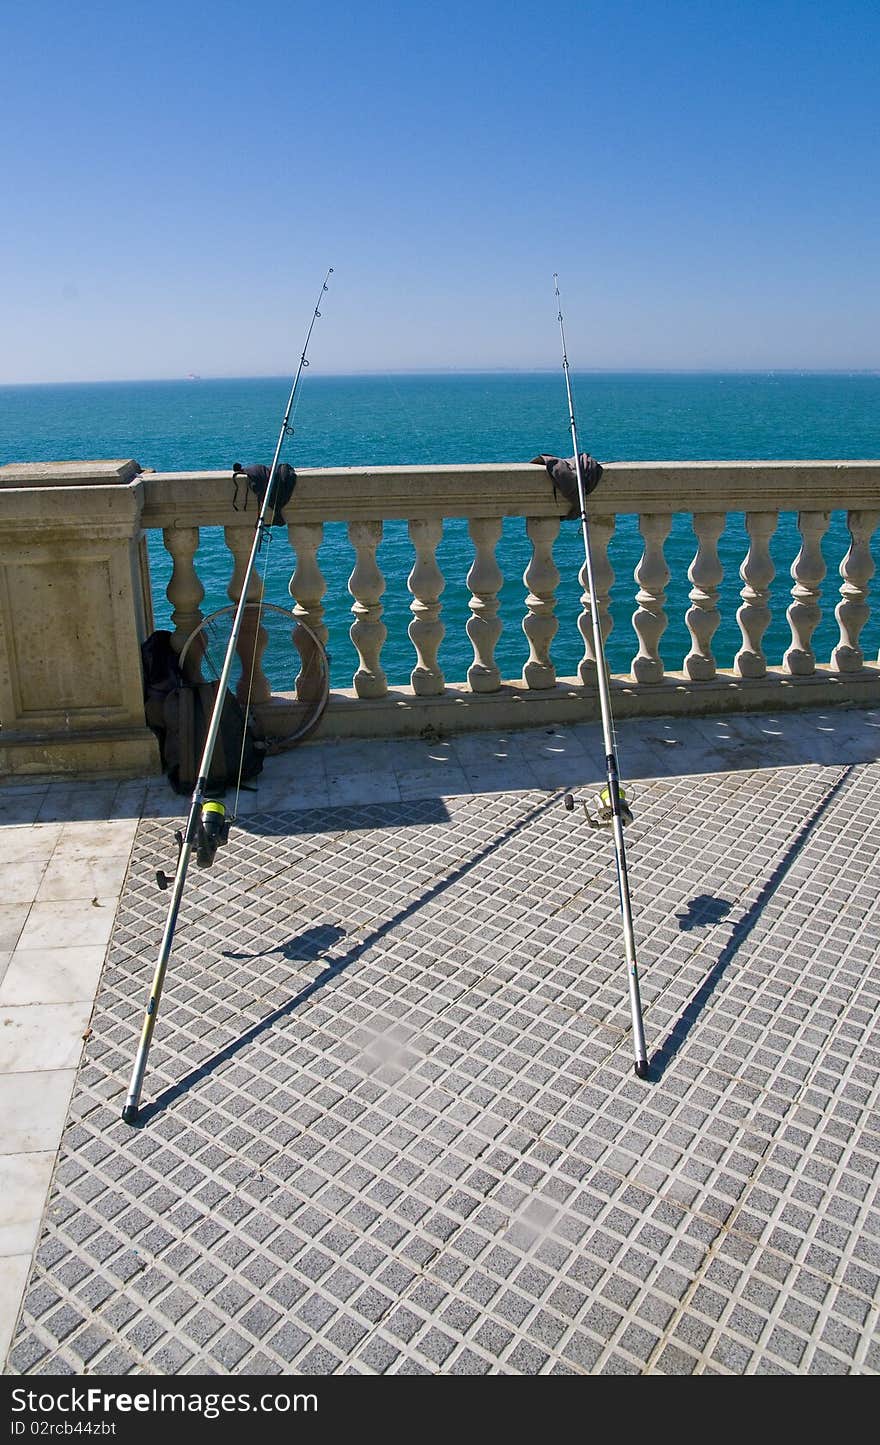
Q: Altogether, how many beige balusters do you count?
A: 13